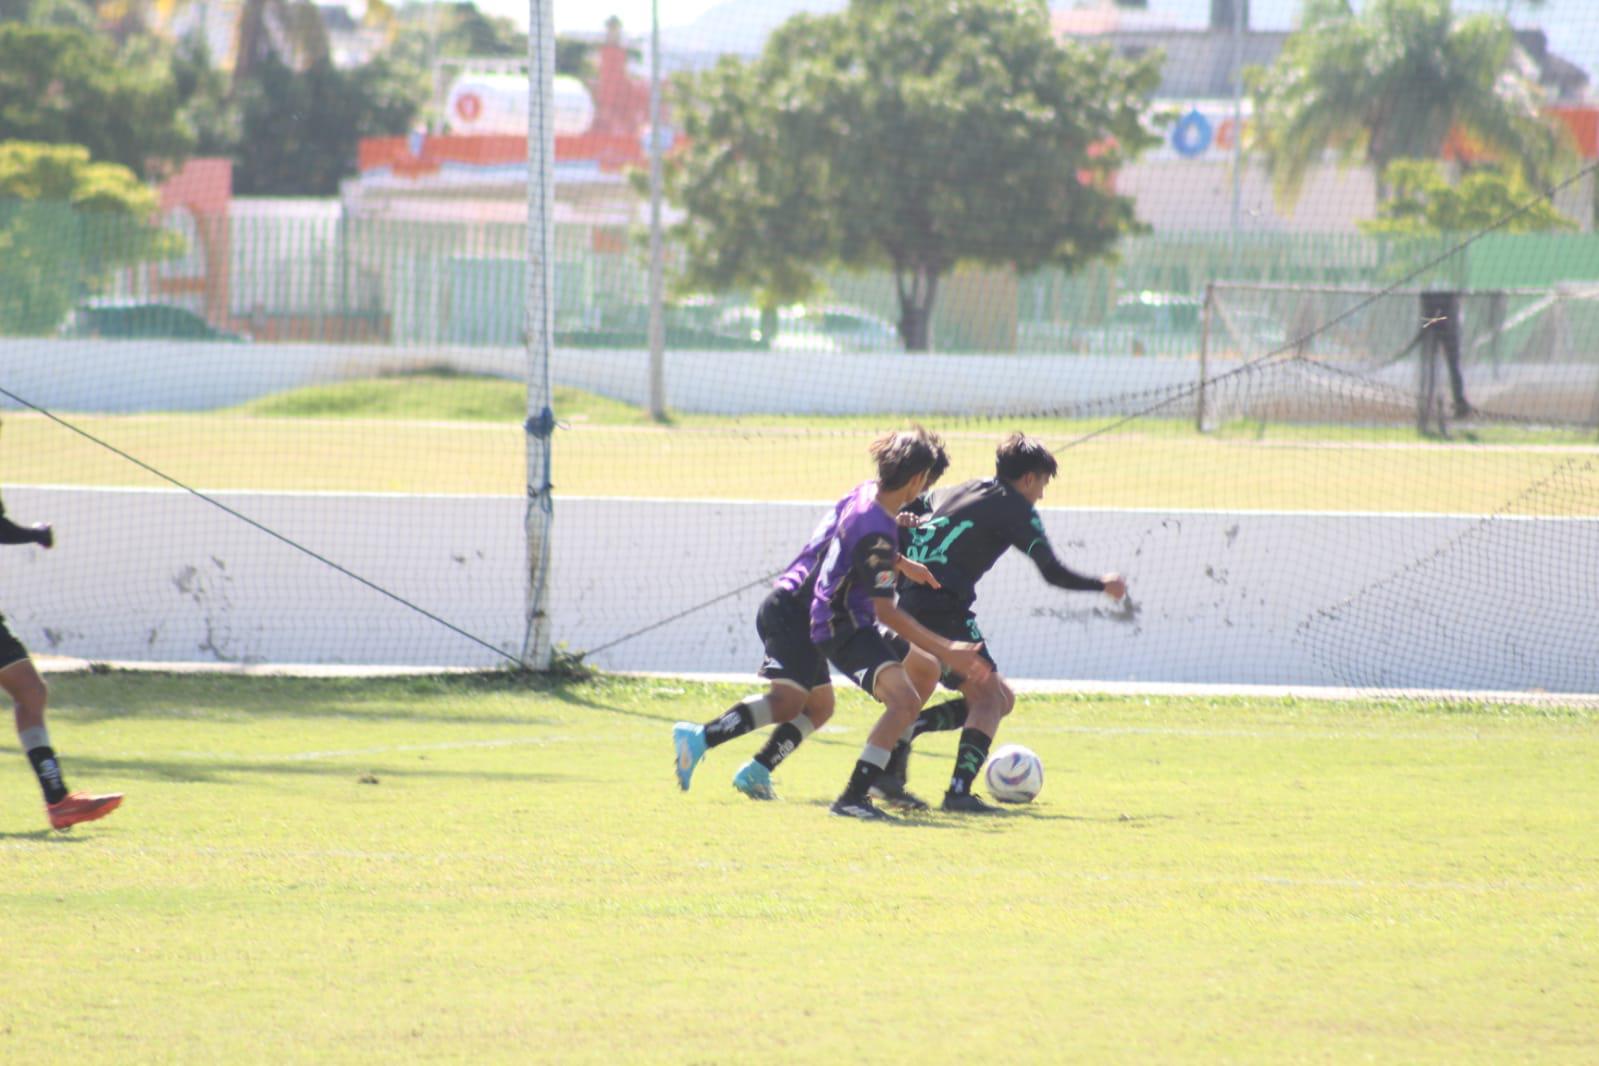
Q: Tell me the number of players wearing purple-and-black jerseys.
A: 2